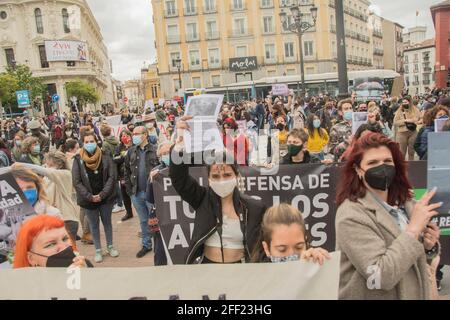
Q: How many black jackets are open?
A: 3